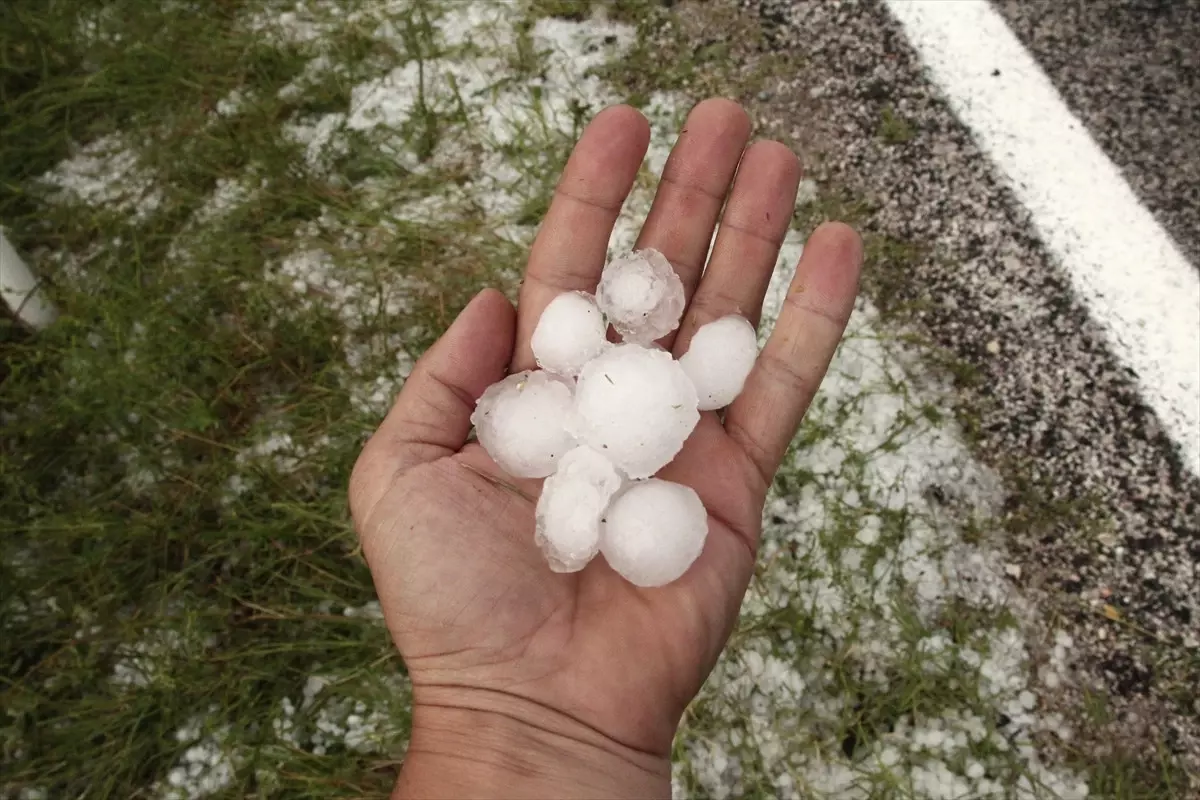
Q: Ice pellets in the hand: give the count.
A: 7